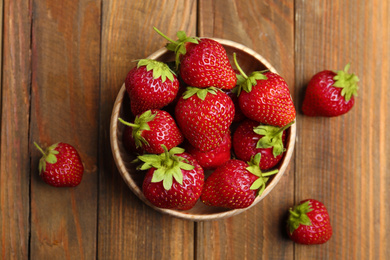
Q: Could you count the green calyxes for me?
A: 11